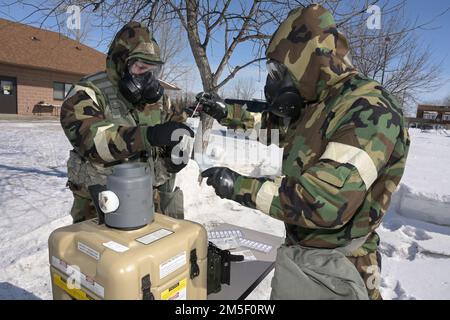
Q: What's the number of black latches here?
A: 2